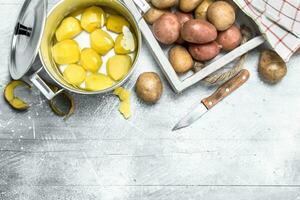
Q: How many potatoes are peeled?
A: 10